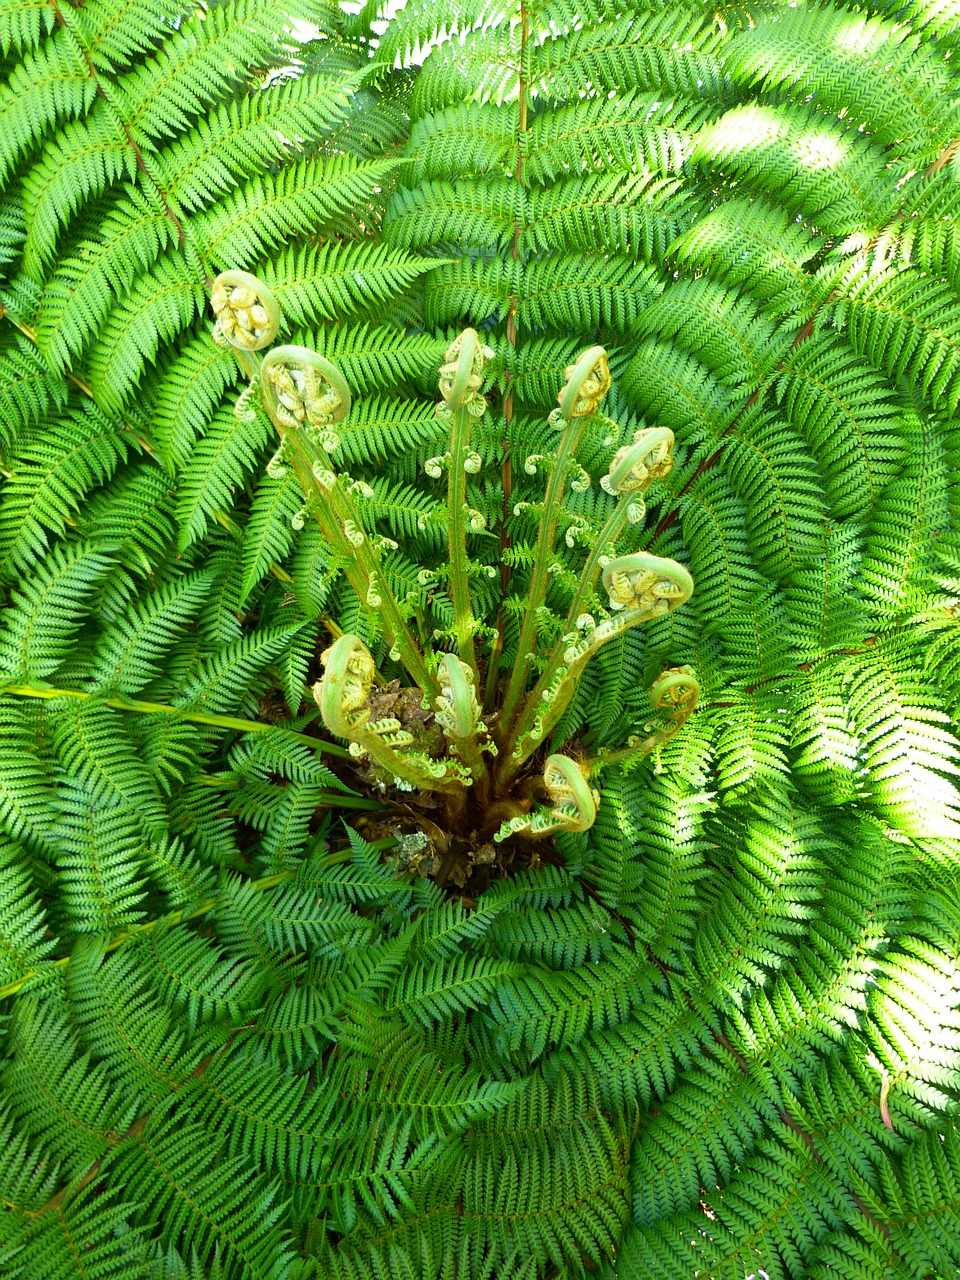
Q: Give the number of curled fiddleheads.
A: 10